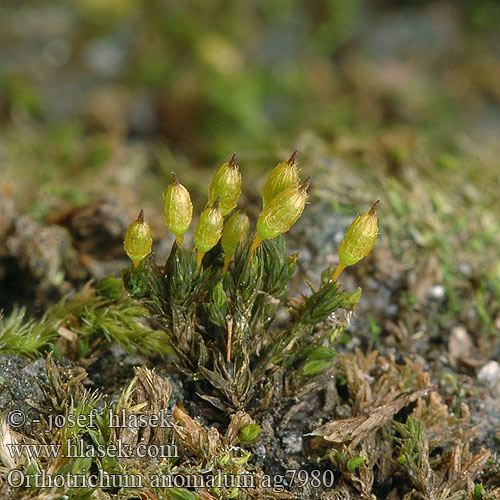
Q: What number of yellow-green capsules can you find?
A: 8